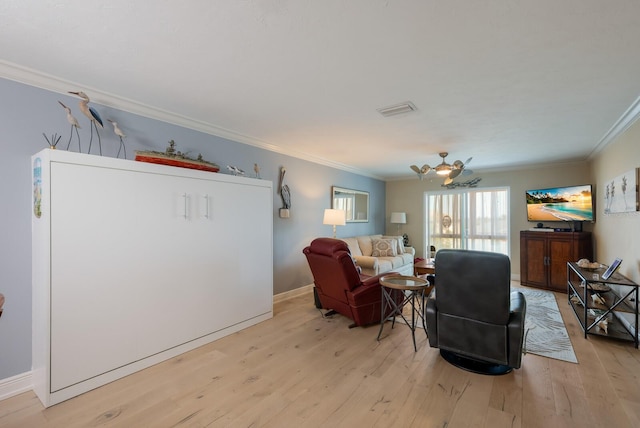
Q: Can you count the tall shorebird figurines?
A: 3